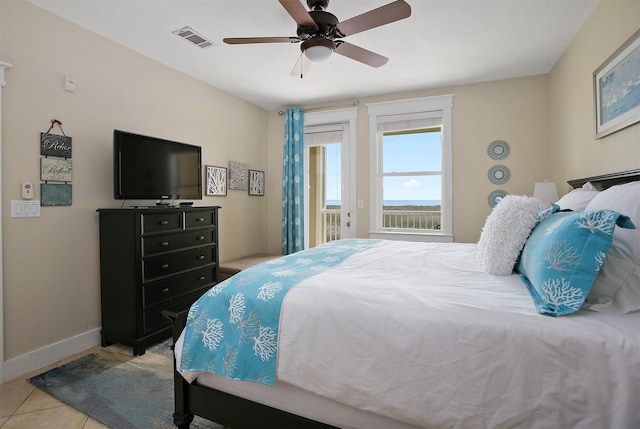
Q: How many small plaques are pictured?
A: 3